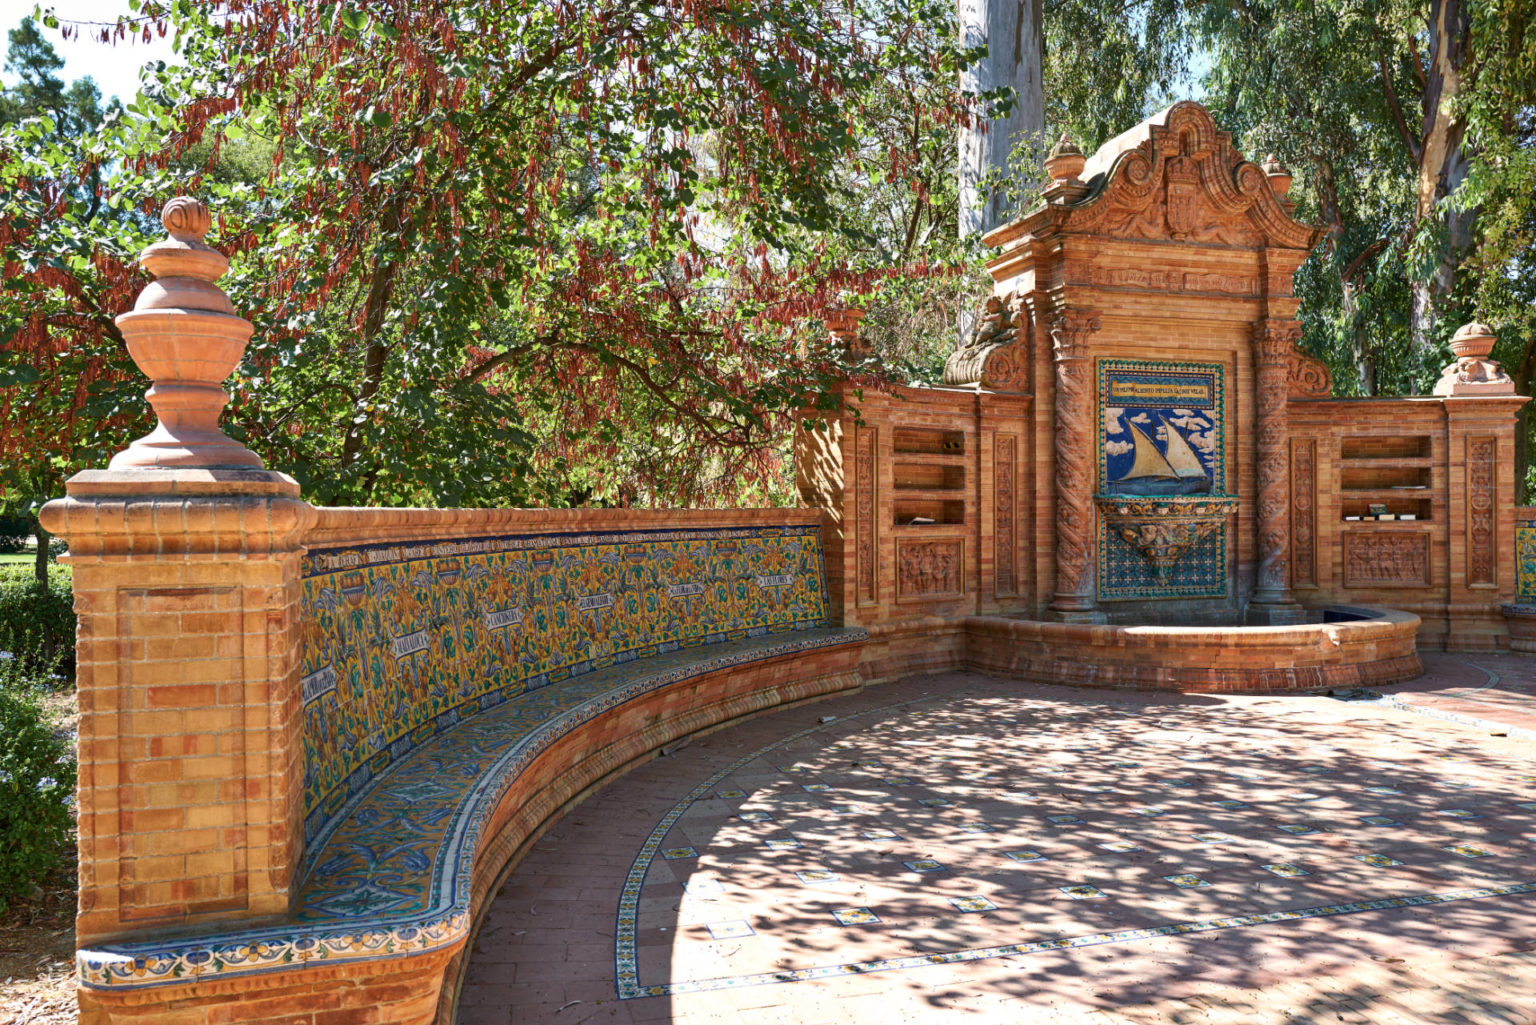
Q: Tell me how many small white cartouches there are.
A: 6